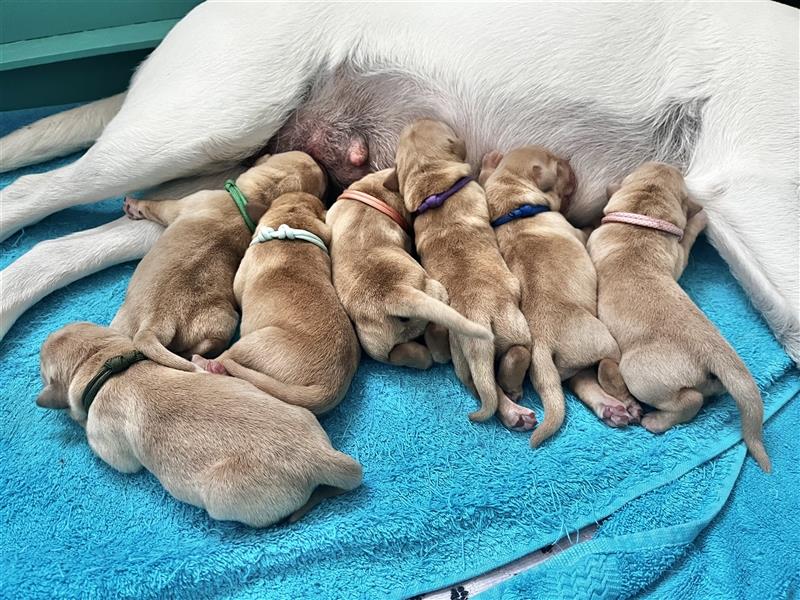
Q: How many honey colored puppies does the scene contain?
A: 7